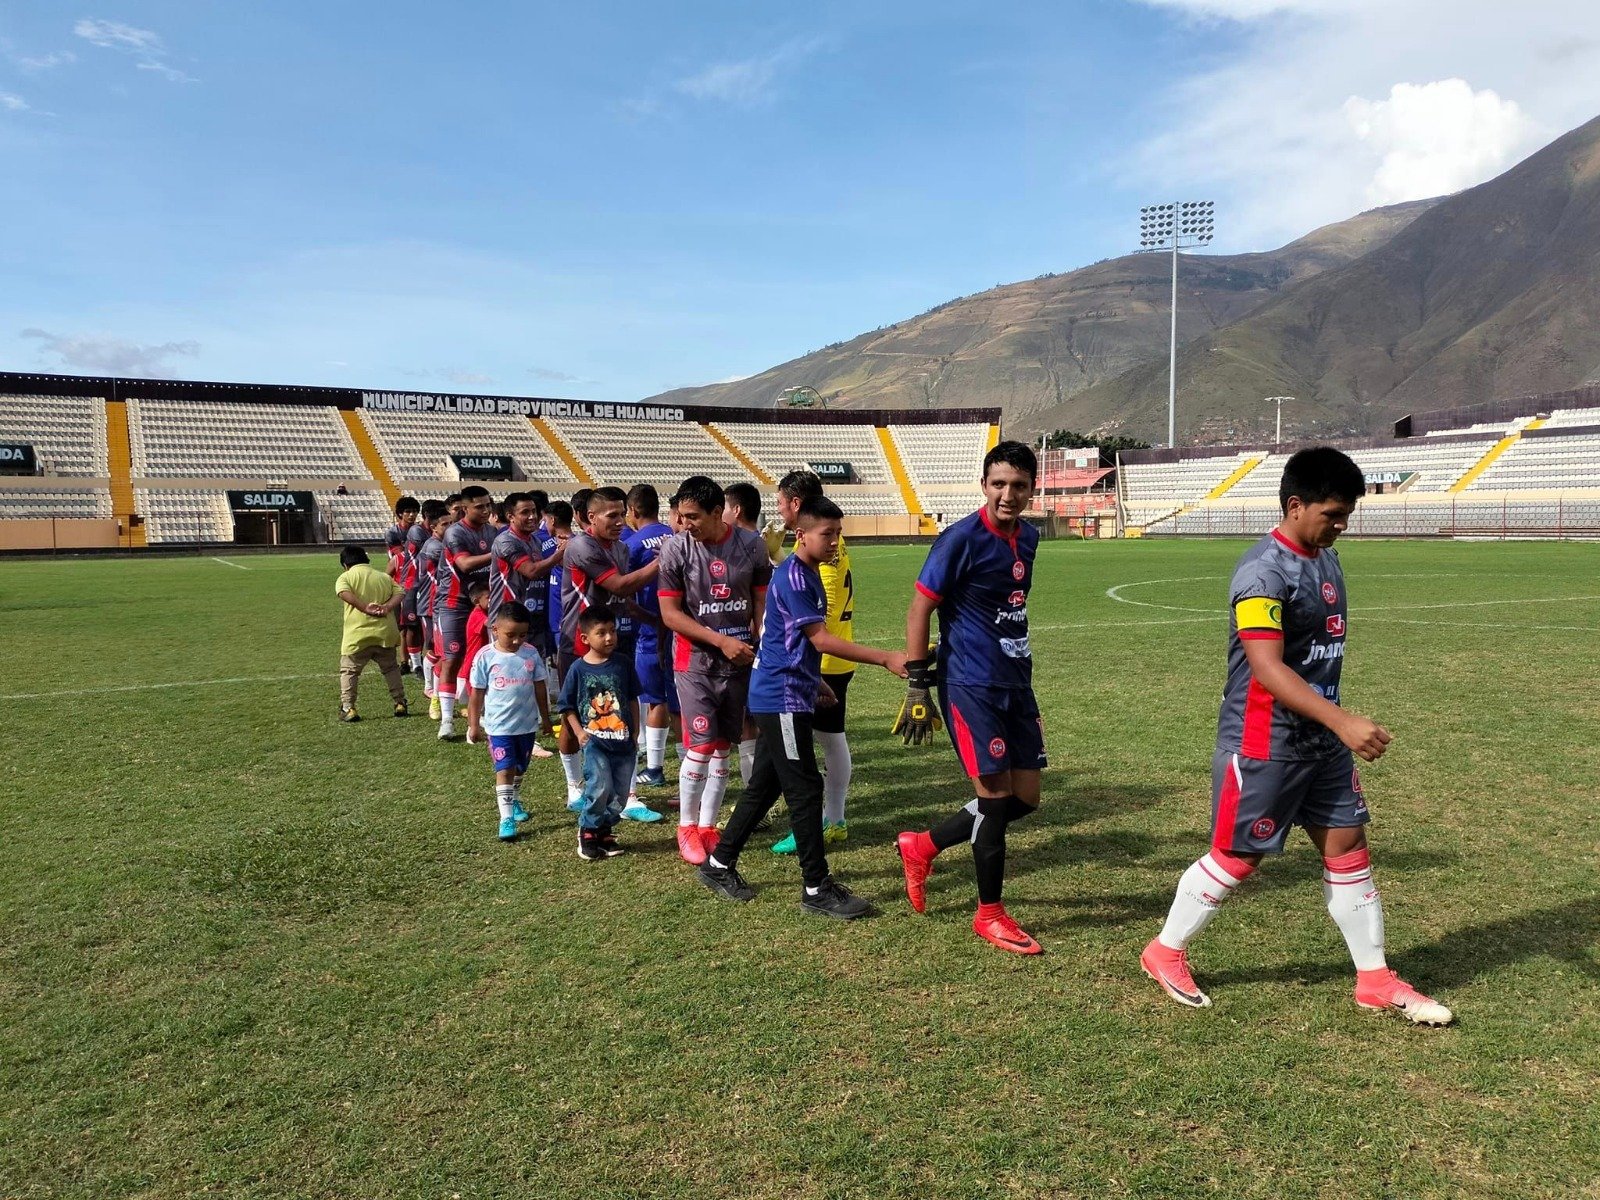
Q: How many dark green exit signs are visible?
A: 5